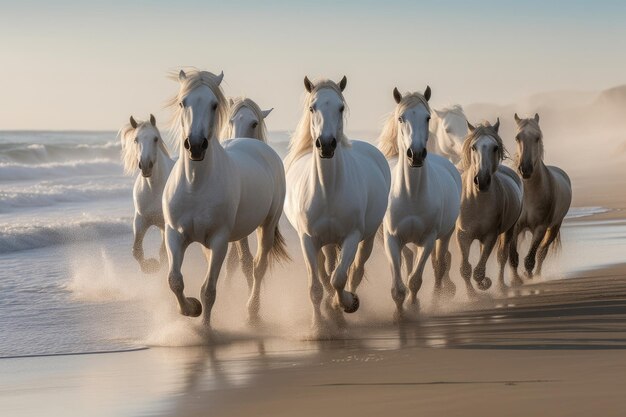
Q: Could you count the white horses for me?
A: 6